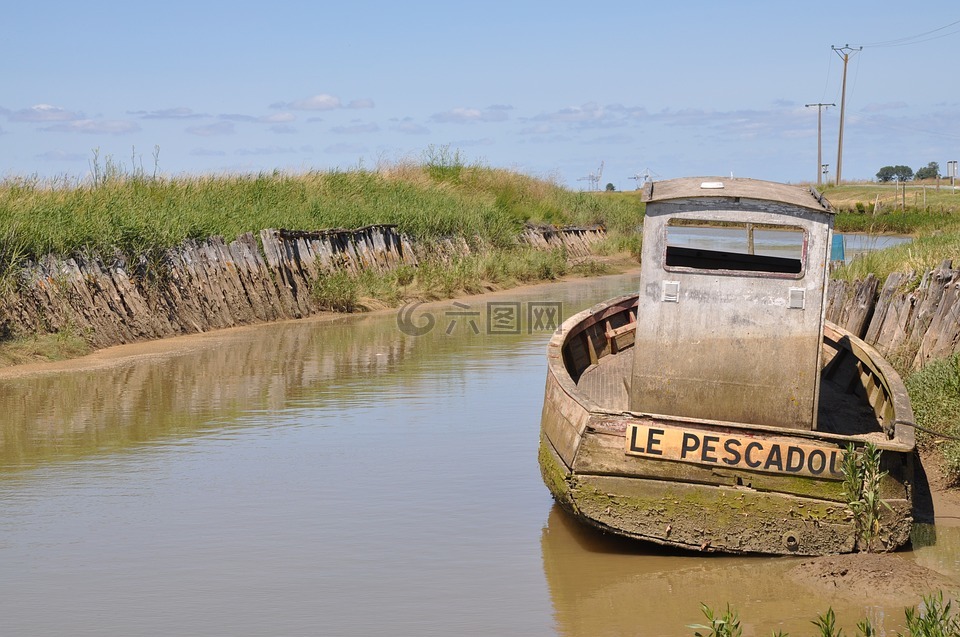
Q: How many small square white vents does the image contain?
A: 2